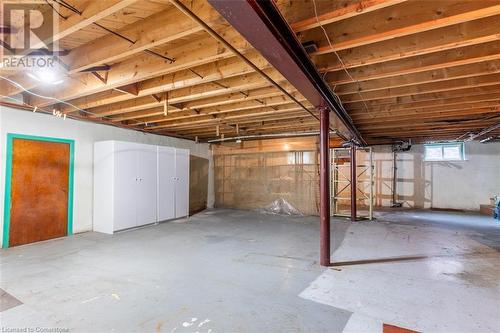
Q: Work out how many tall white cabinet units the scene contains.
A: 2